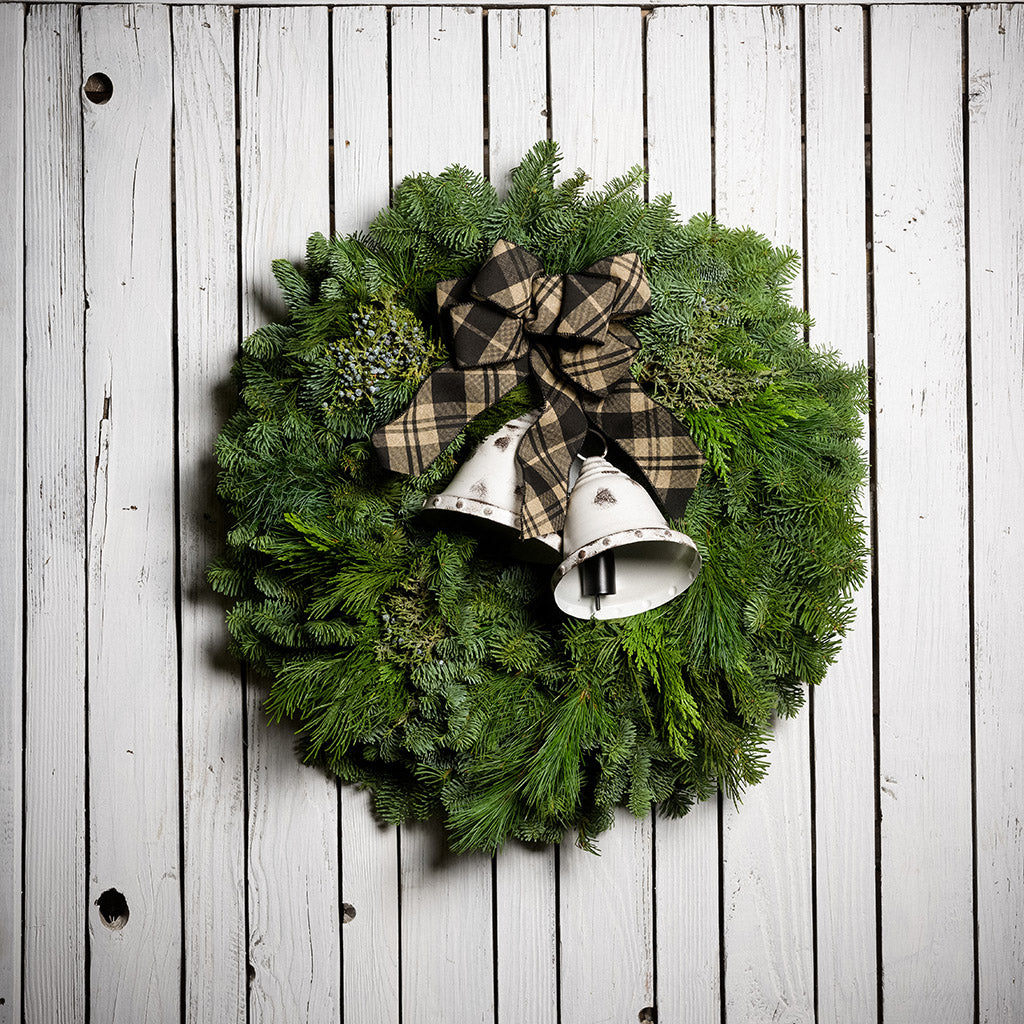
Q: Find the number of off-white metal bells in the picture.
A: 2